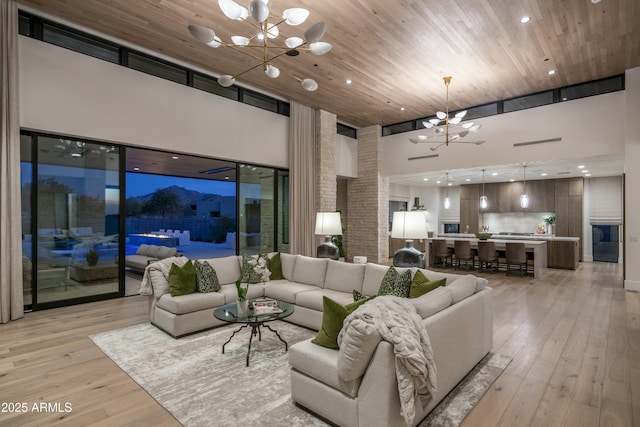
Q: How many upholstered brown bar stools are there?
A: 4